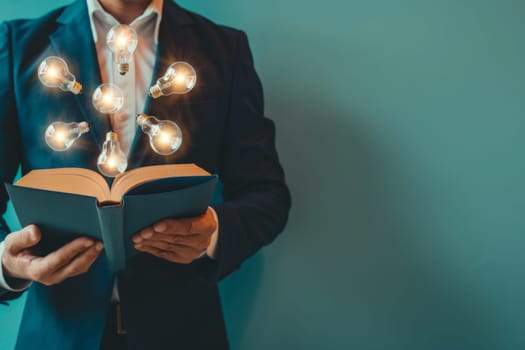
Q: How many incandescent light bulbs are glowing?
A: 7